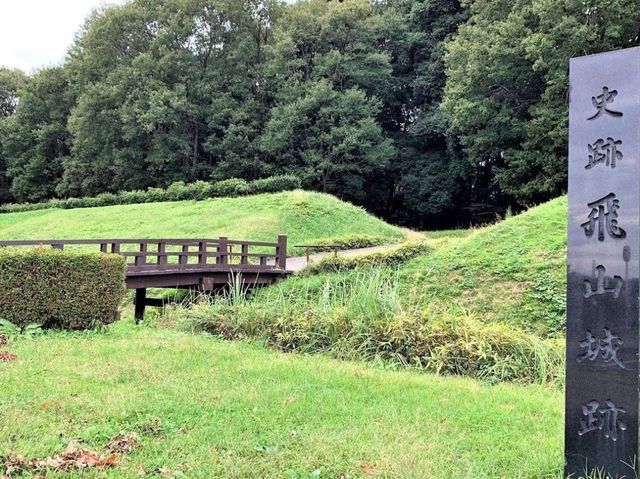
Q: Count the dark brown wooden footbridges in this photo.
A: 1